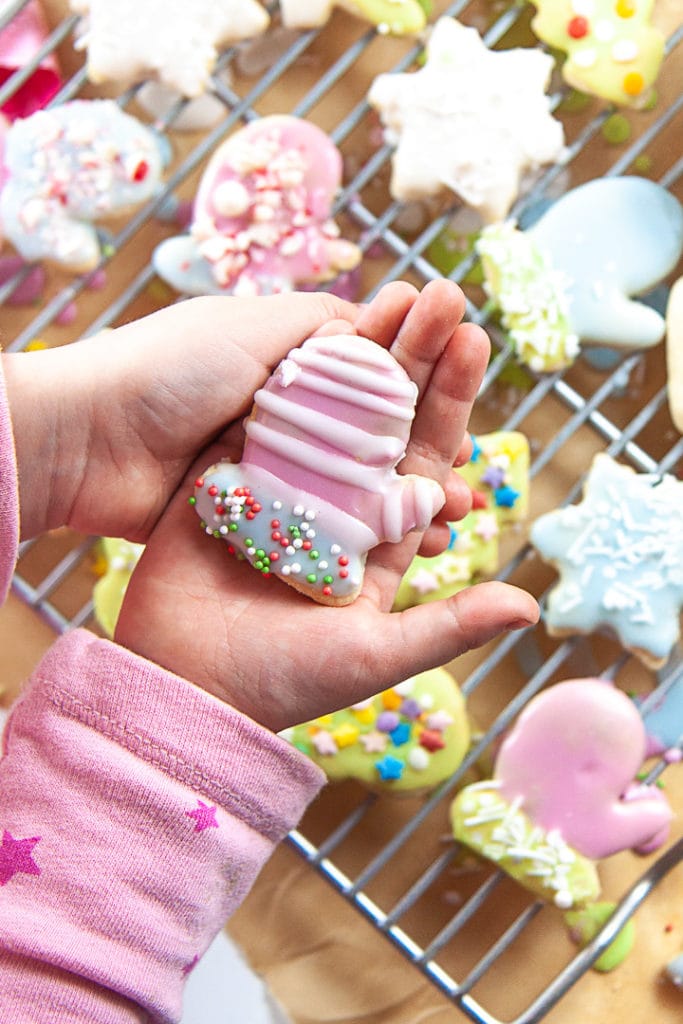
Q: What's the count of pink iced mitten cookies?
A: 3